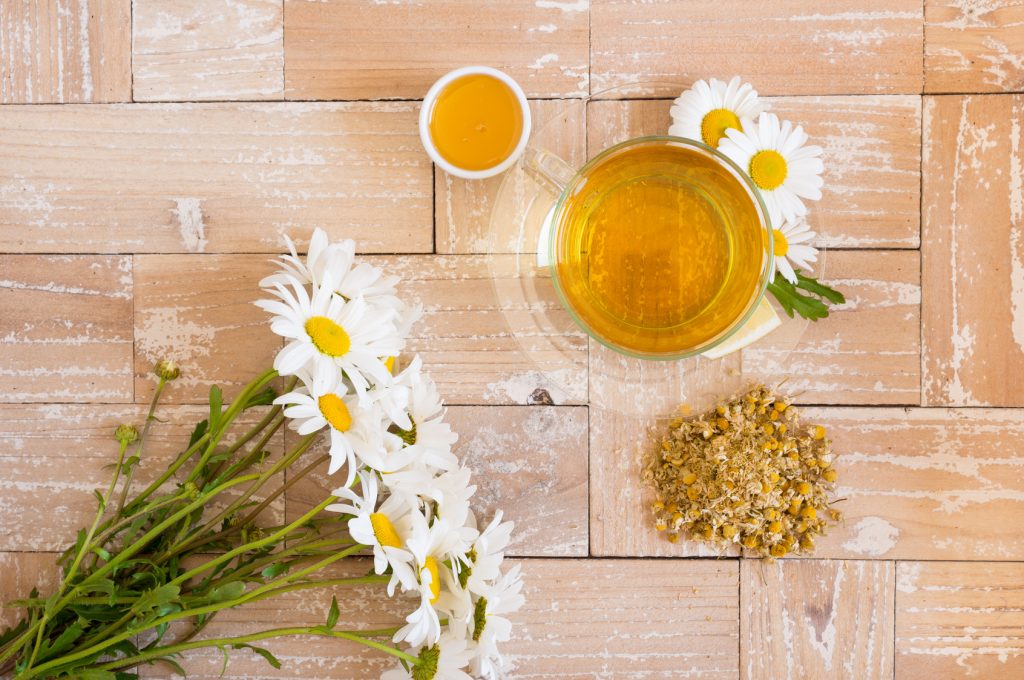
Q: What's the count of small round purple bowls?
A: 0